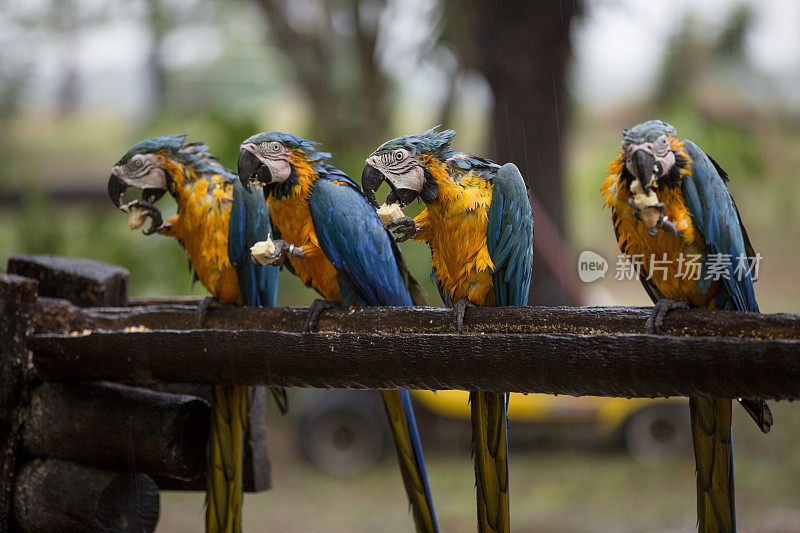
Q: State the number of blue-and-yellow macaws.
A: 4